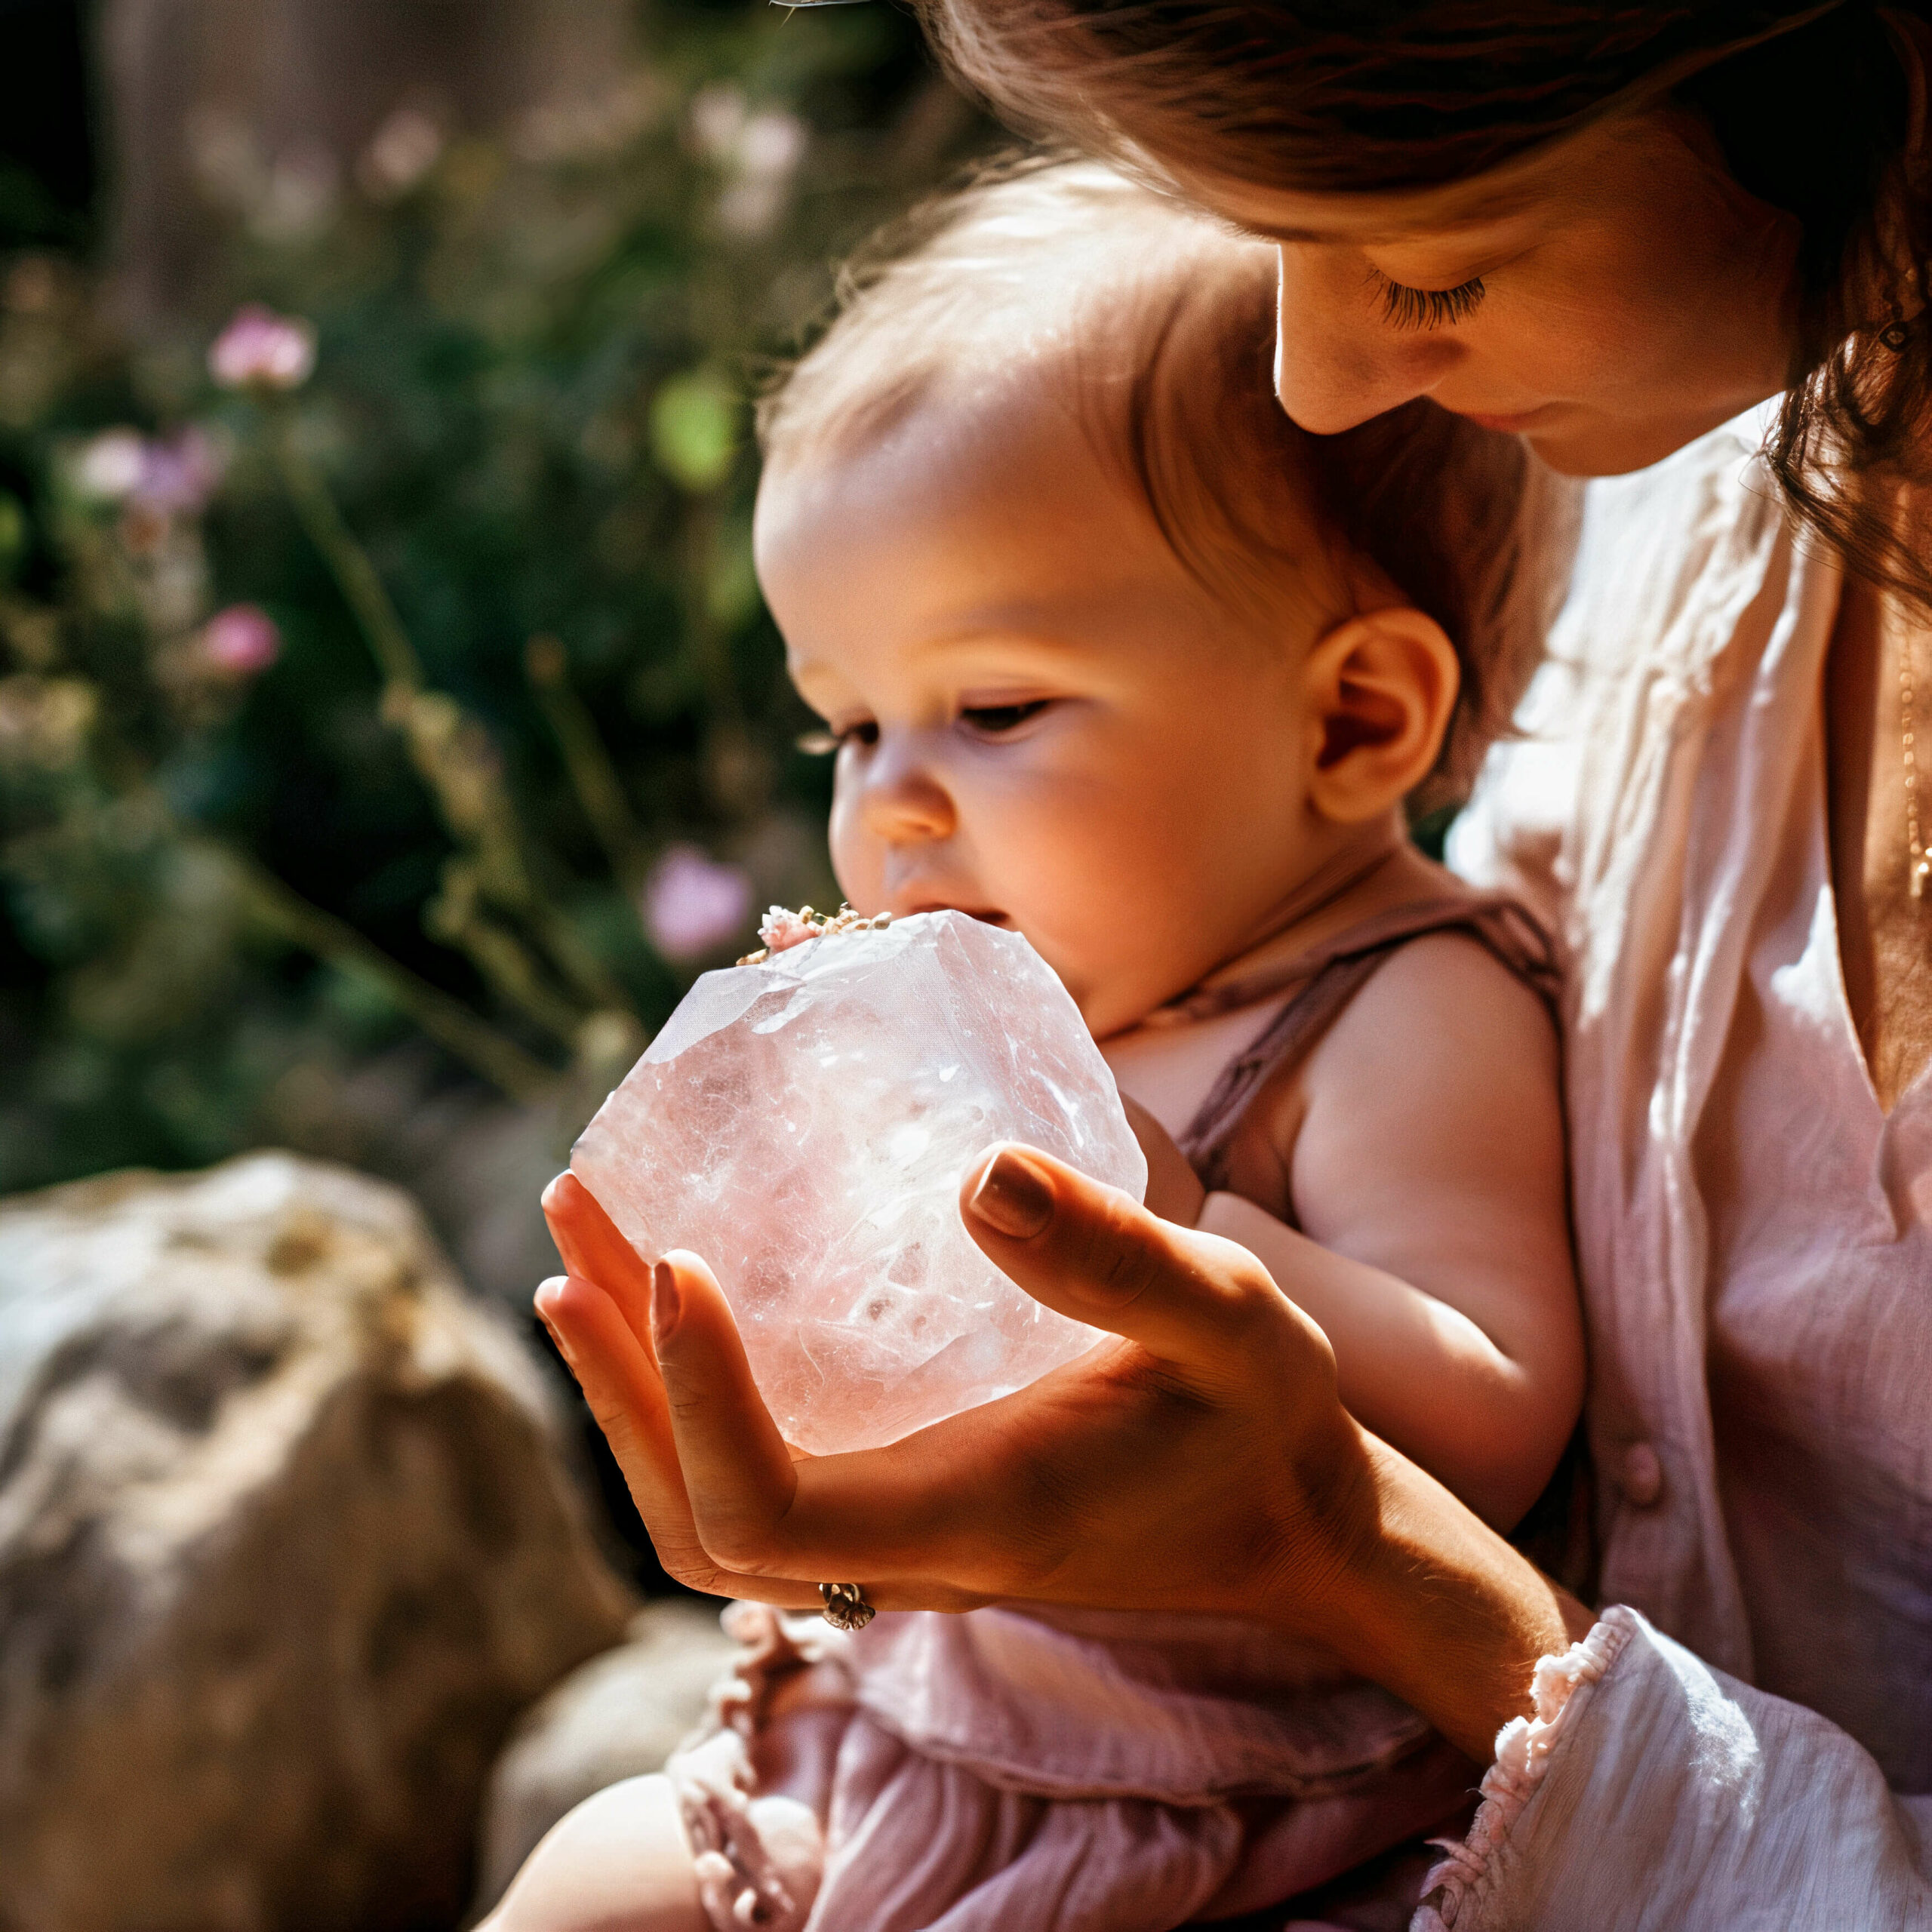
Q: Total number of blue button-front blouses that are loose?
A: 0